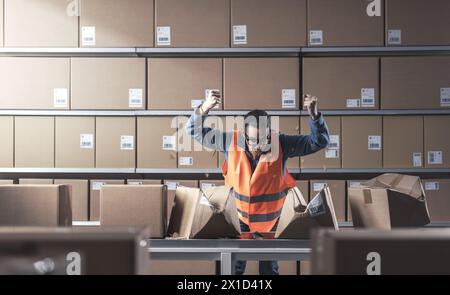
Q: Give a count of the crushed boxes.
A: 3